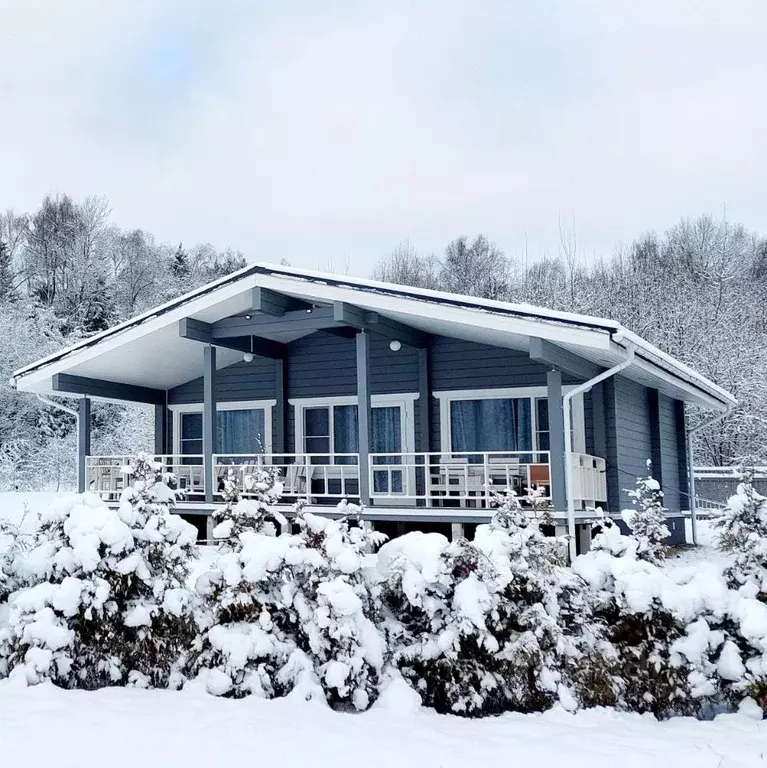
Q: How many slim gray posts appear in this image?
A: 4